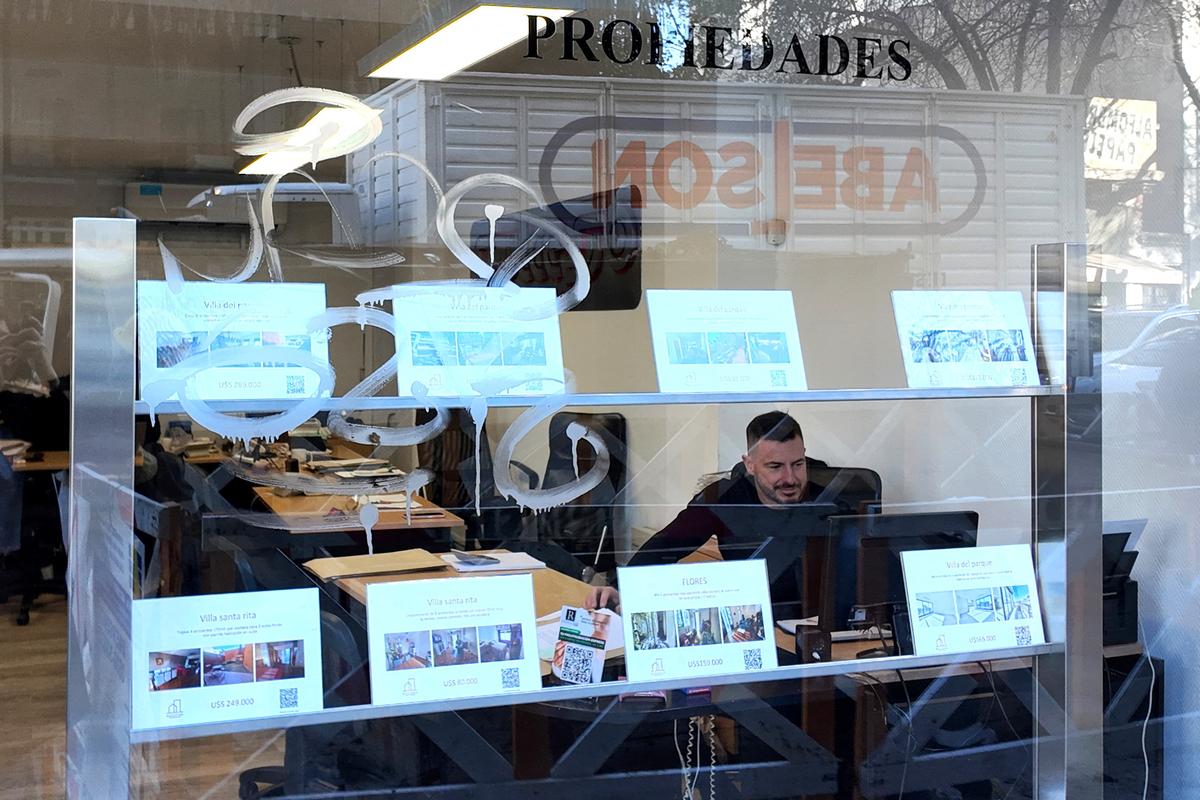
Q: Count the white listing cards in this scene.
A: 8